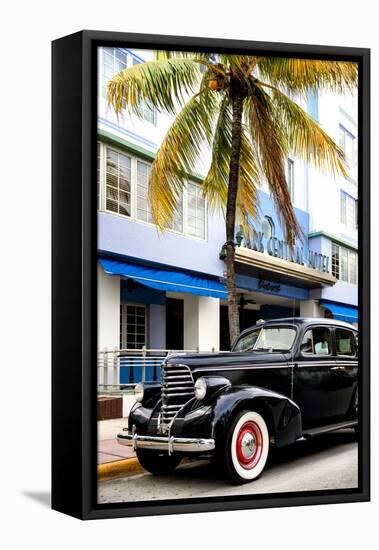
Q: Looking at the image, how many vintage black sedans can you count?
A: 1